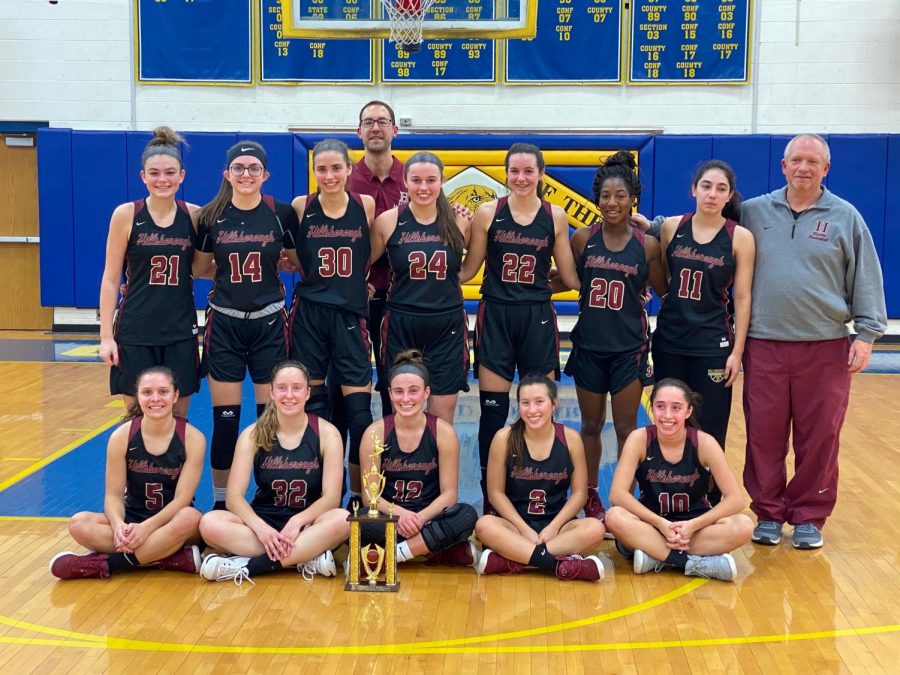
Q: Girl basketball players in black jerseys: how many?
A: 12